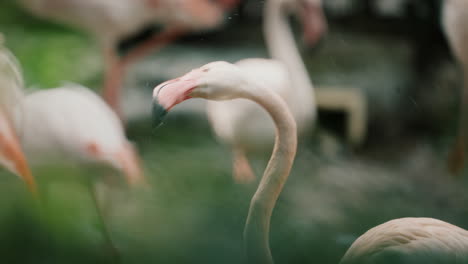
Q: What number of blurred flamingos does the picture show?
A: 5